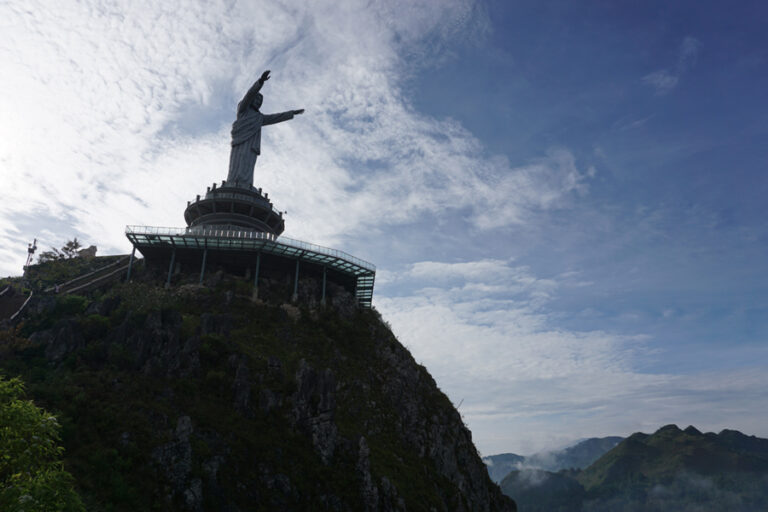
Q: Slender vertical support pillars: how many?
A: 6